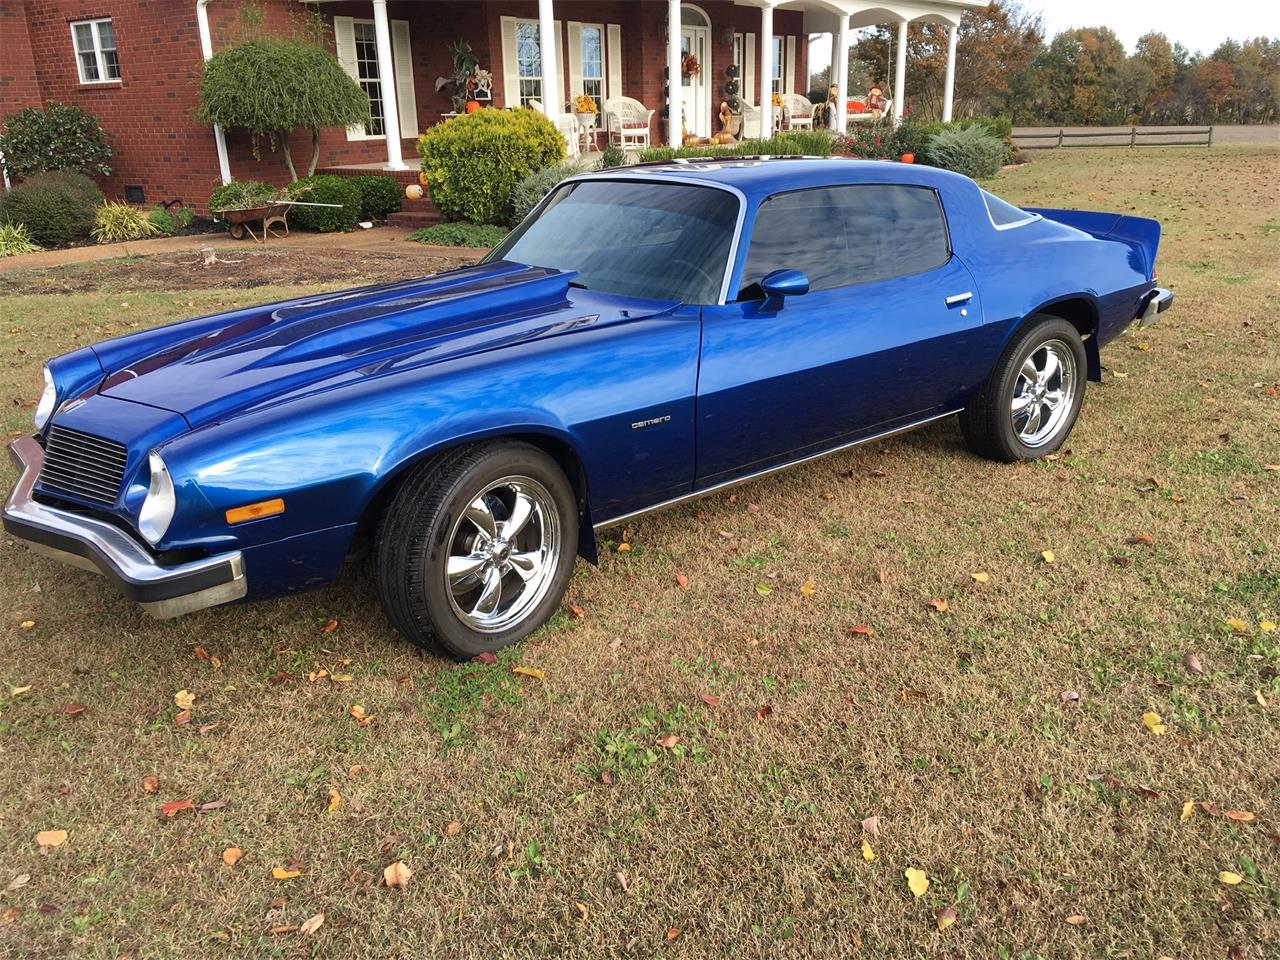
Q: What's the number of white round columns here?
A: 8